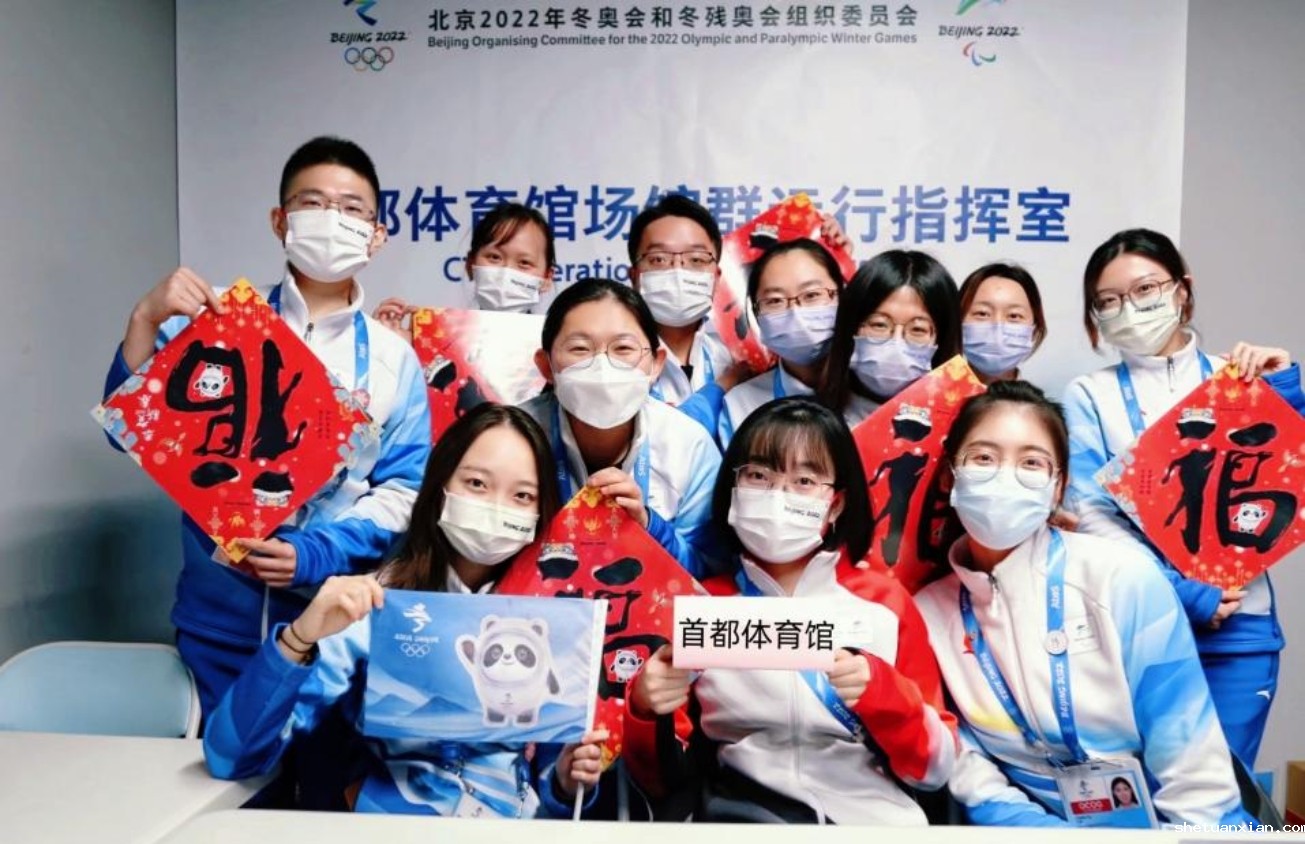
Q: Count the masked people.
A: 11